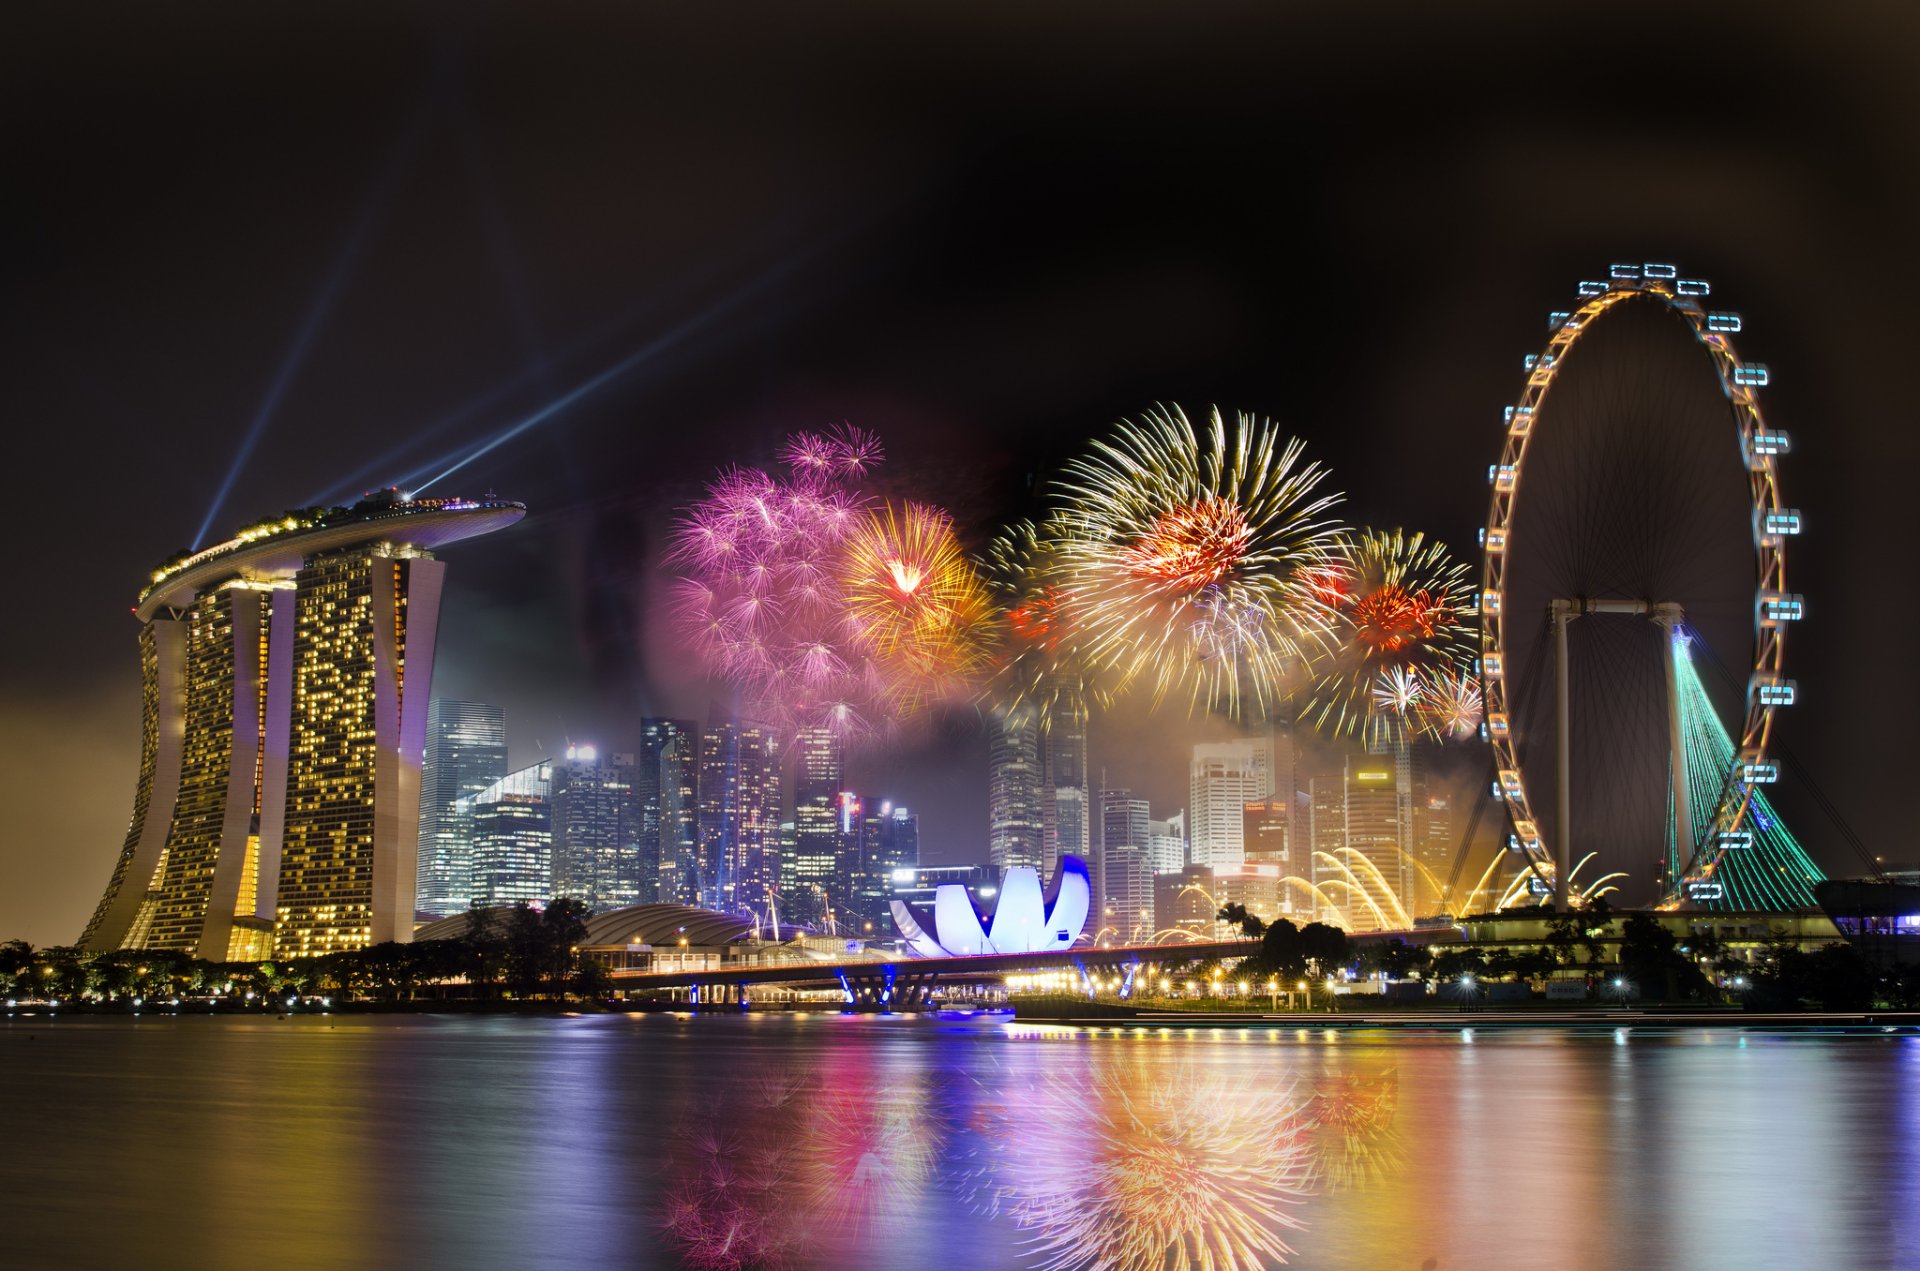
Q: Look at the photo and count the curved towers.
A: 3